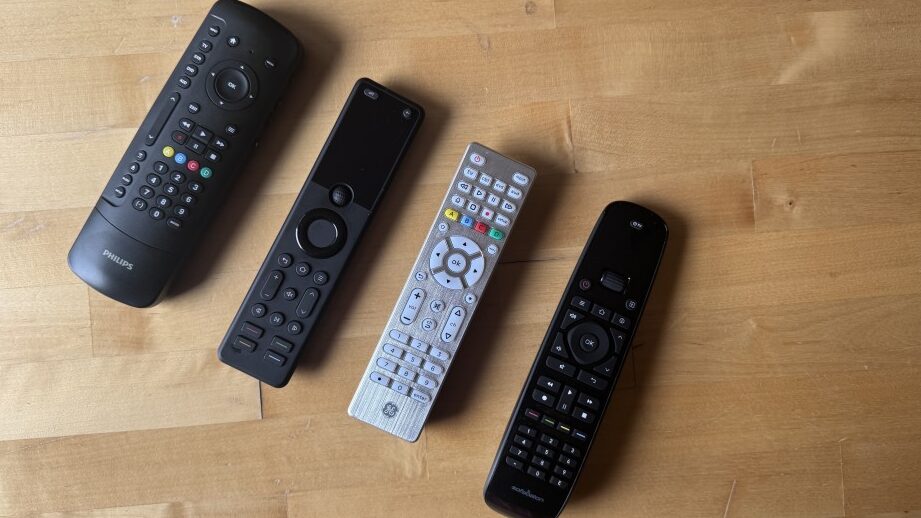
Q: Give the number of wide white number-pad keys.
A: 12